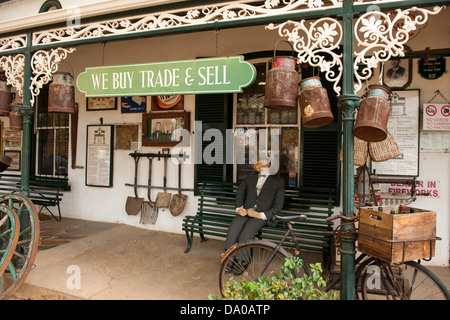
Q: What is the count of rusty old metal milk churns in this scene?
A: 6